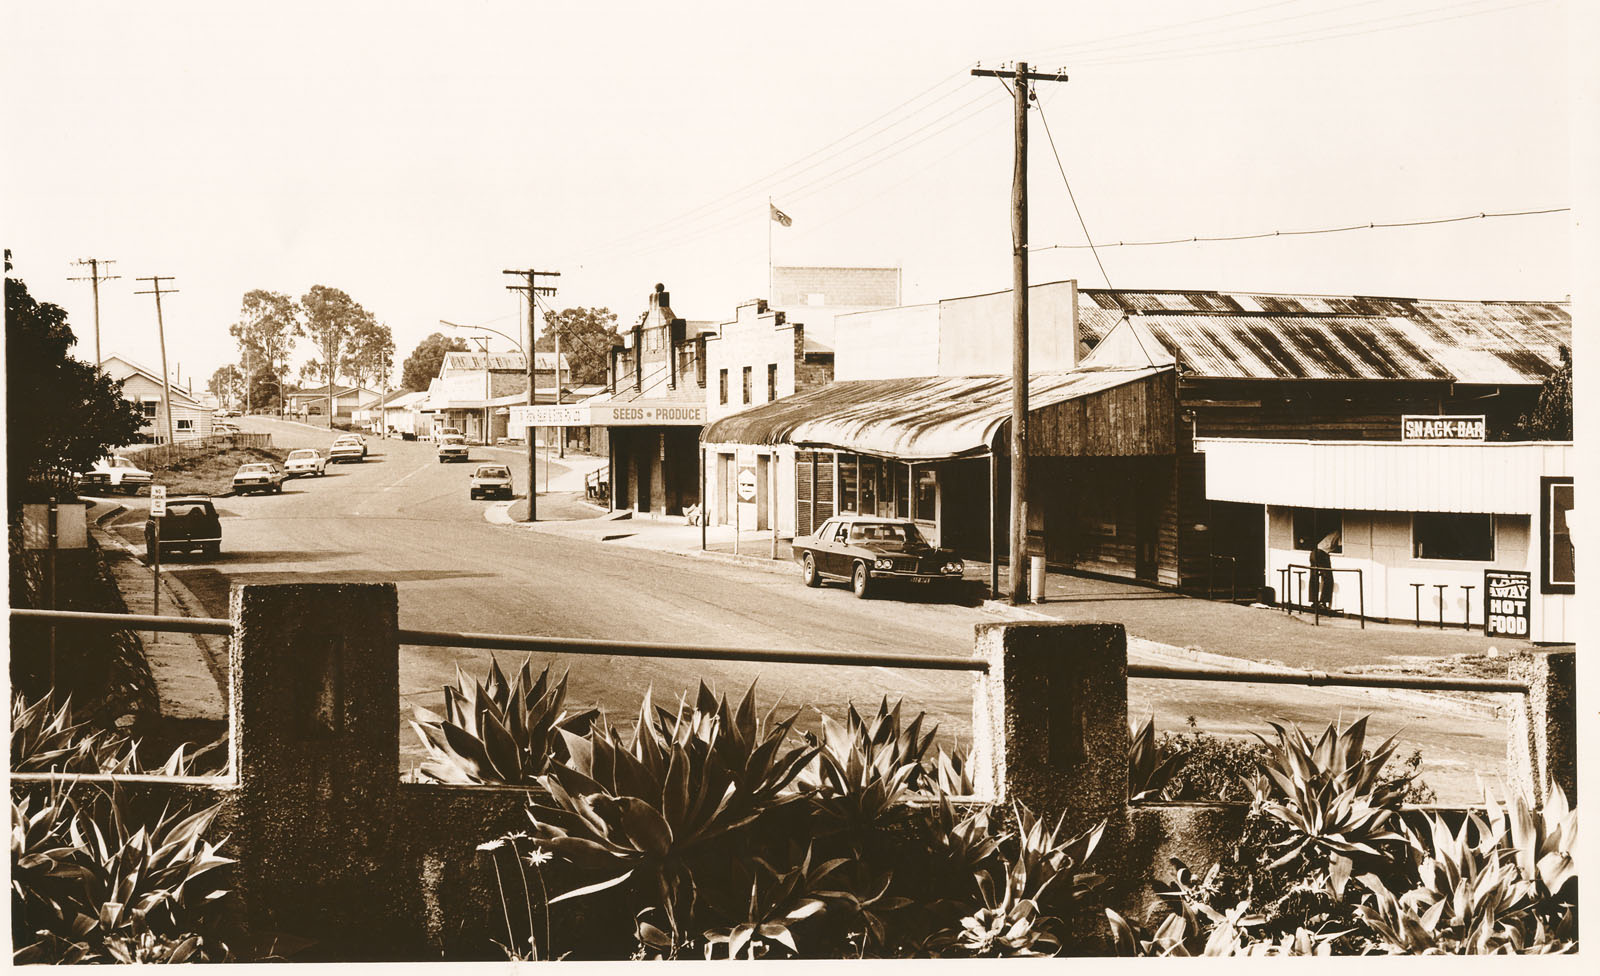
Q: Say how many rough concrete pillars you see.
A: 3